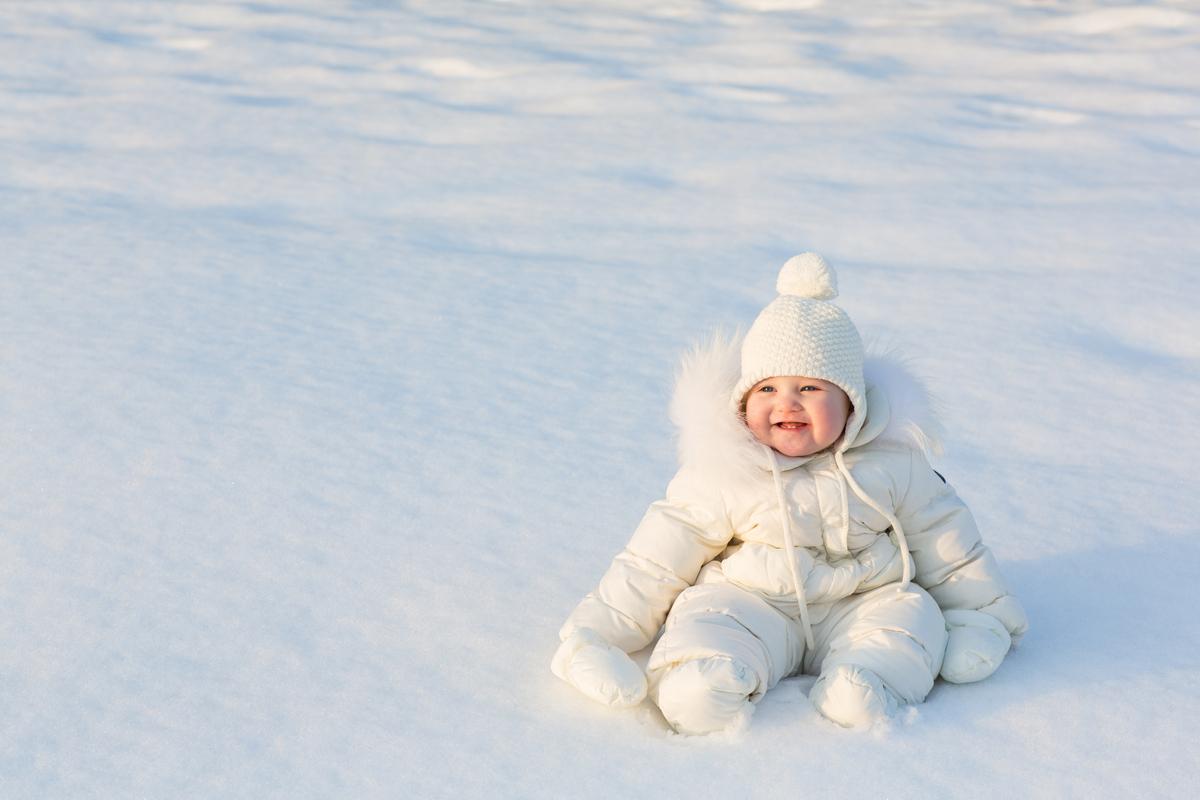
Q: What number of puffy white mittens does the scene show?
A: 2